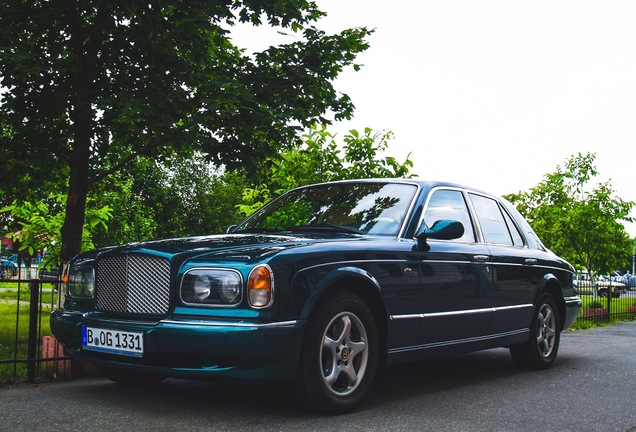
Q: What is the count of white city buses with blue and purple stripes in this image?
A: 0